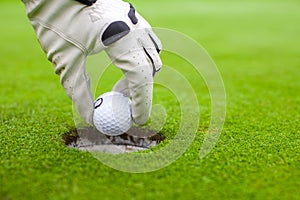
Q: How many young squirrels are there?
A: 0